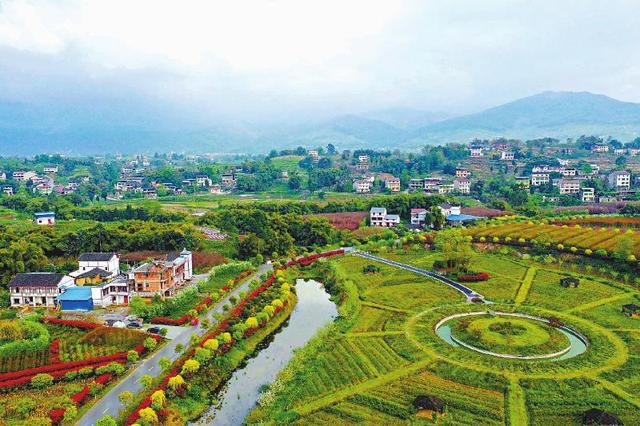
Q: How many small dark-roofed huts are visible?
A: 5